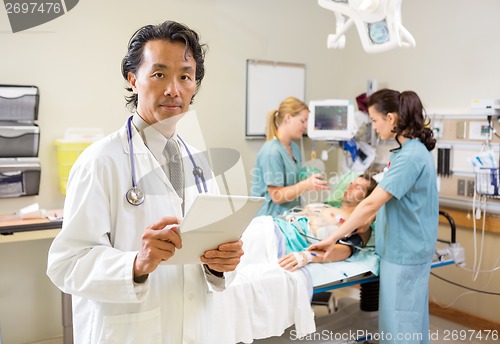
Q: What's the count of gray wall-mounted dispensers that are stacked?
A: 3